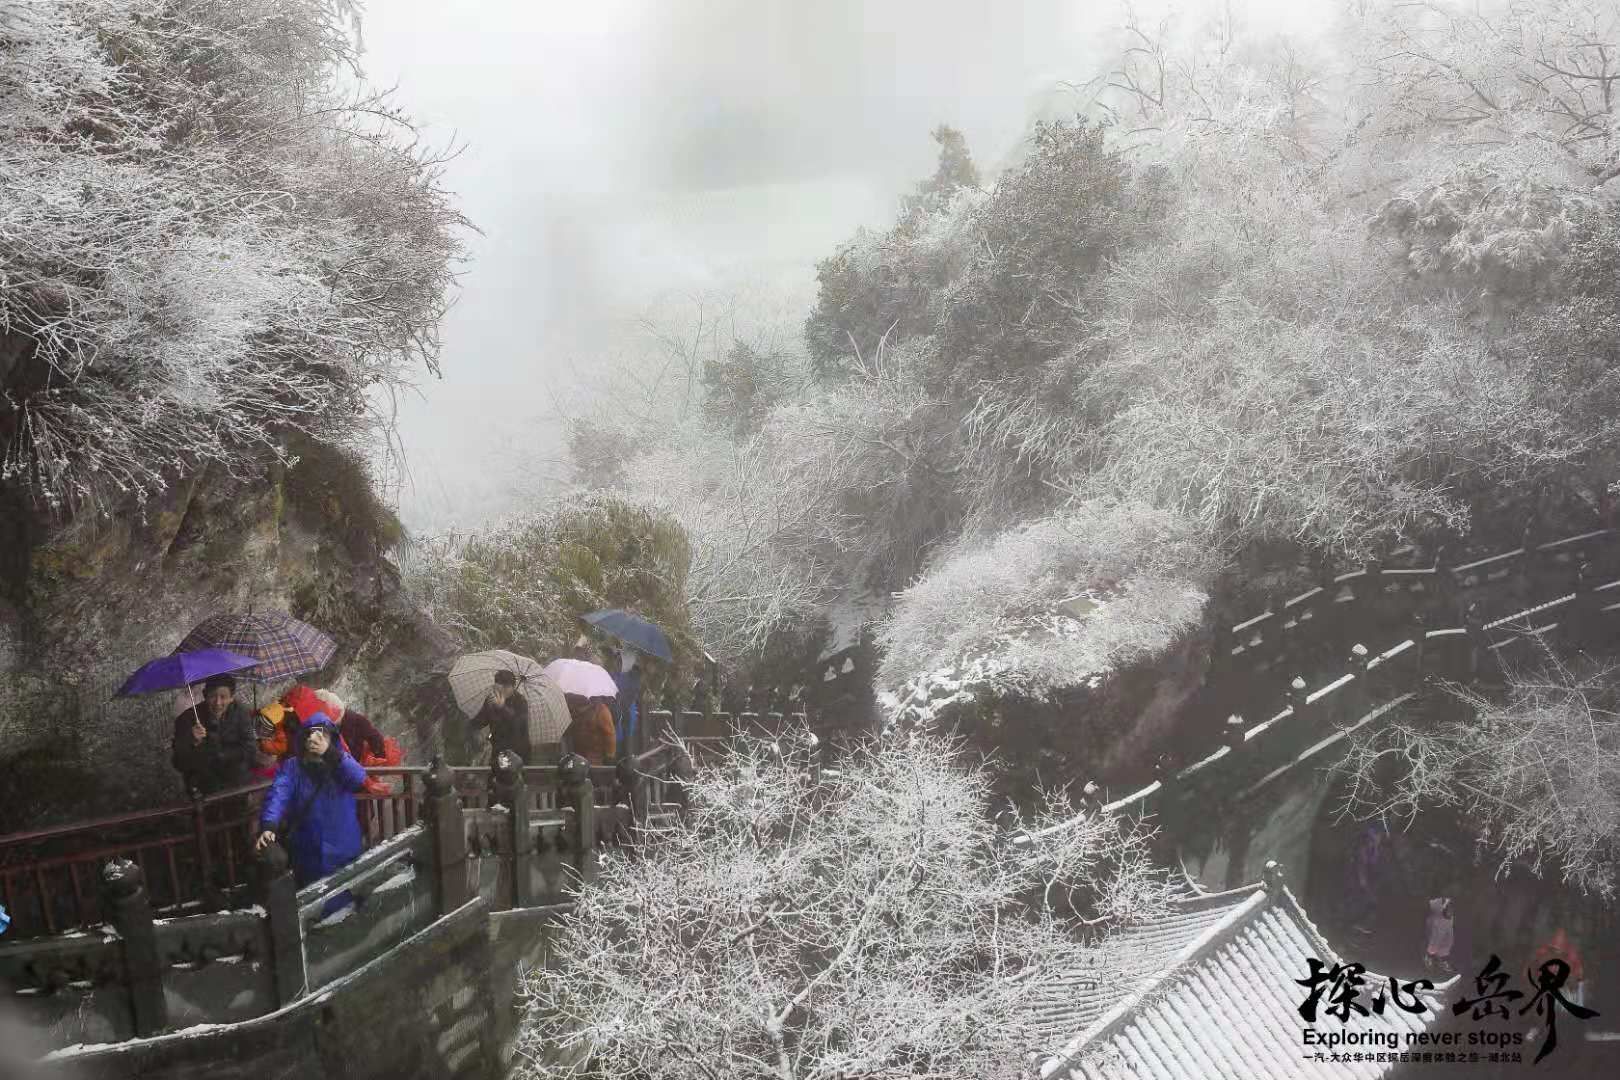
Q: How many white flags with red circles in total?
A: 0